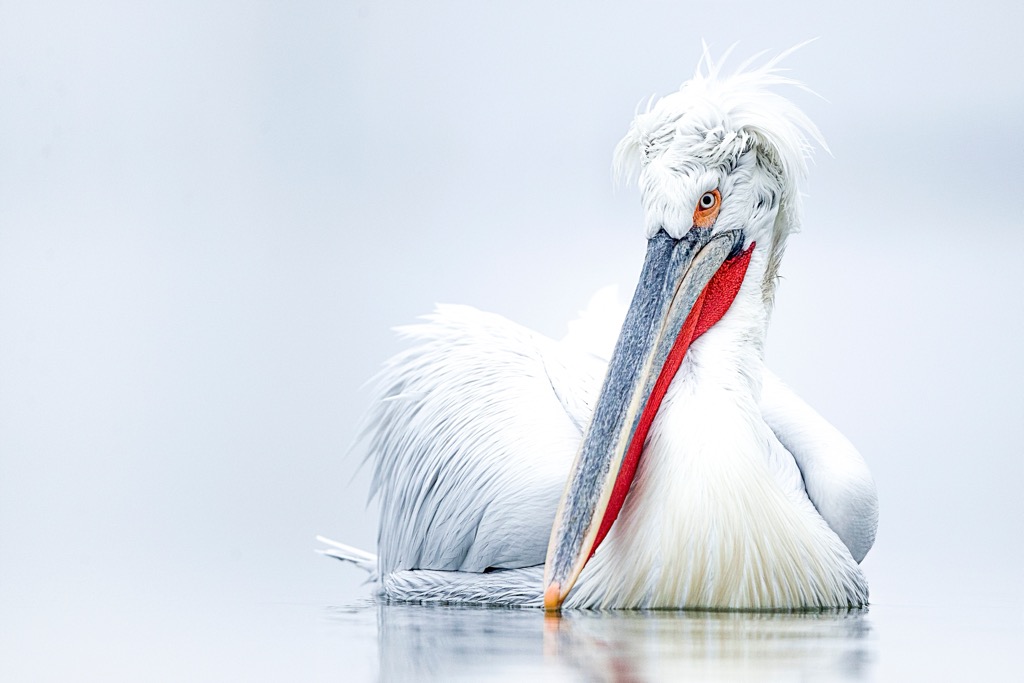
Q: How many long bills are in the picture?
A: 1